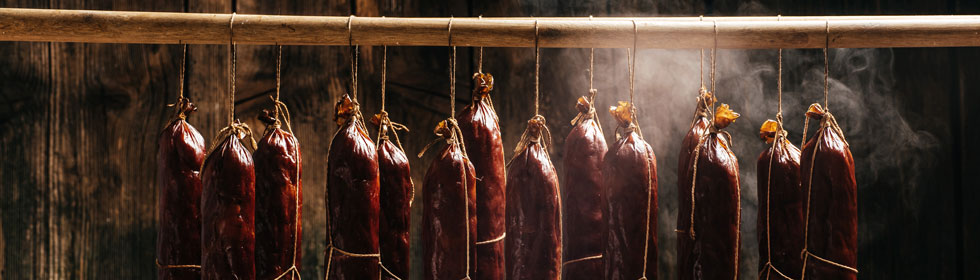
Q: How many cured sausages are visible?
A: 14